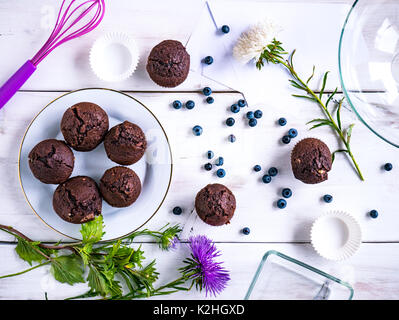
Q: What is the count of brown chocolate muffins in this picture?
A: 8